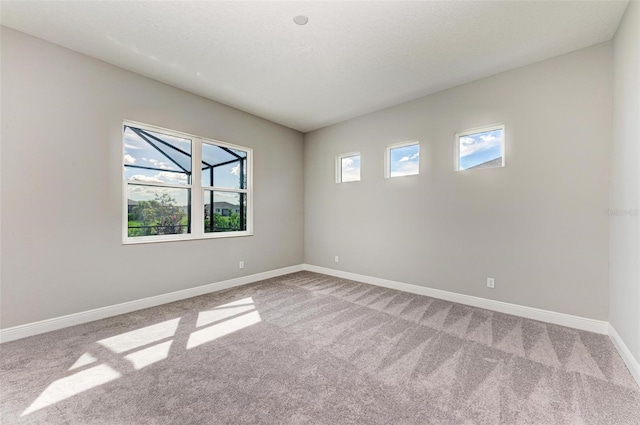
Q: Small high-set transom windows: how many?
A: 3